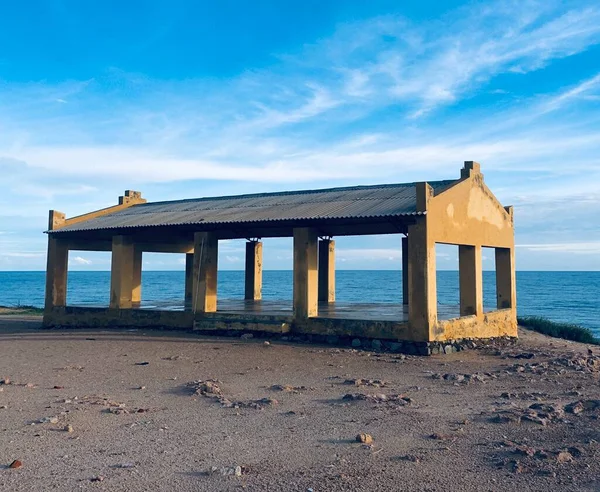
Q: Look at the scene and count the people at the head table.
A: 0